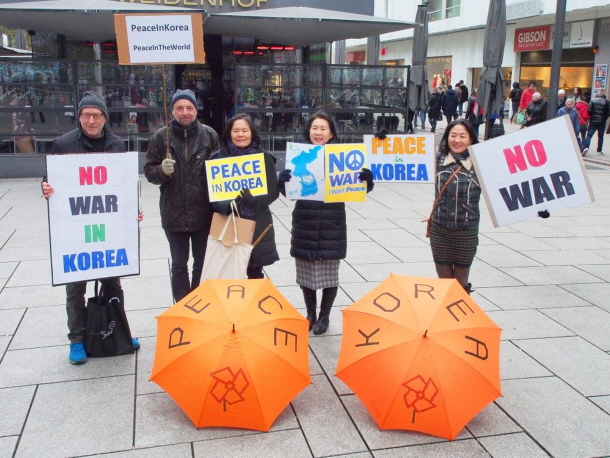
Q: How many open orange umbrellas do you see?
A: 2